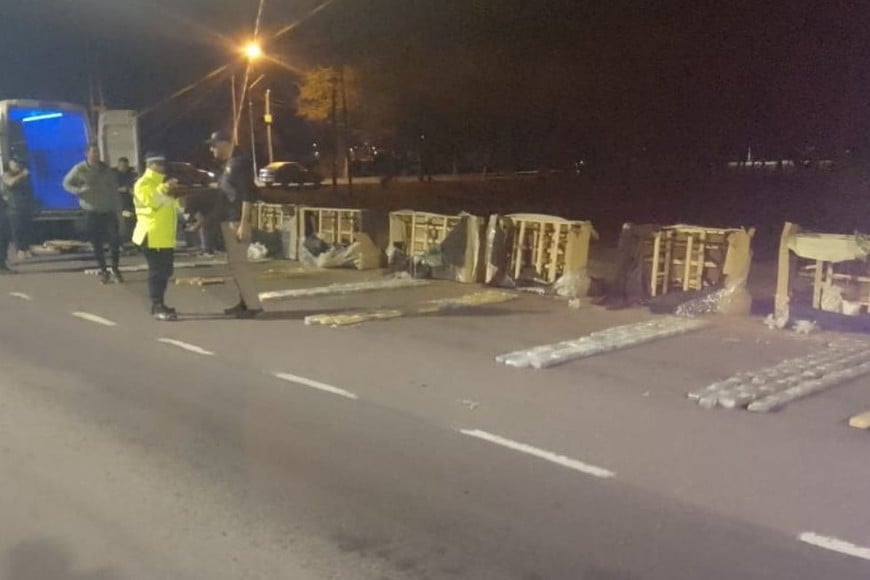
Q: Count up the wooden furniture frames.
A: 6